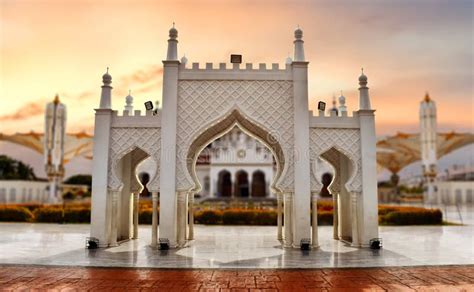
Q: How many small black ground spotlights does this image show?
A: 4